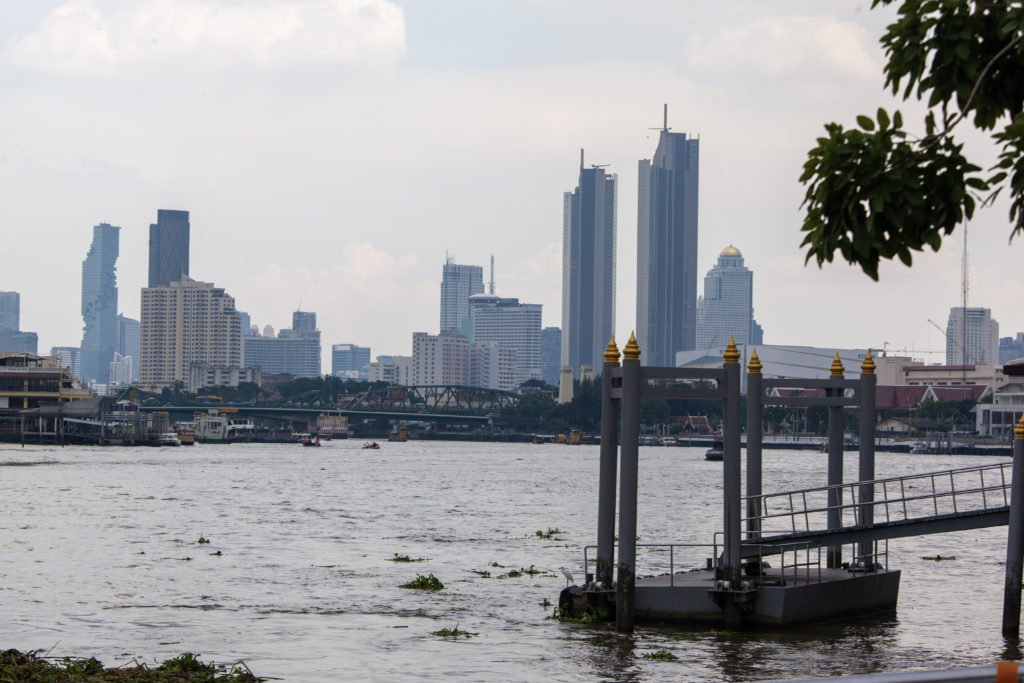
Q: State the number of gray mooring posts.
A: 7